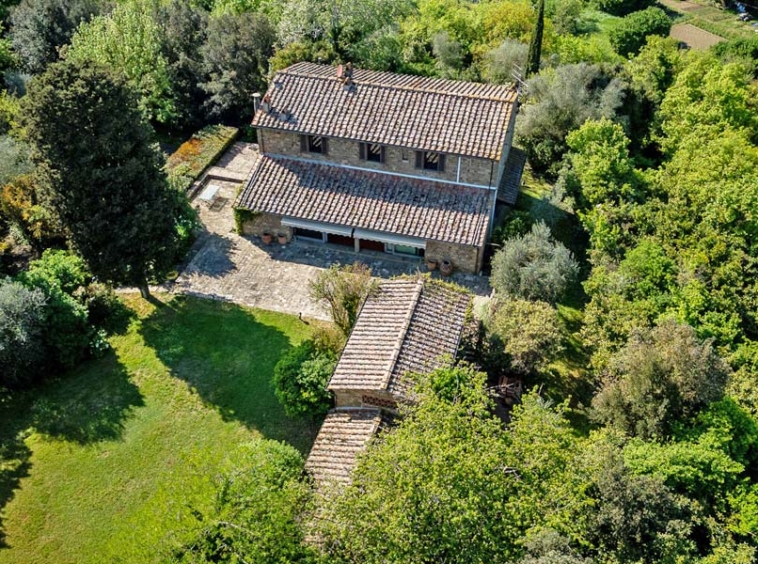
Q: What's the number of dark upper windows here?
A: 3